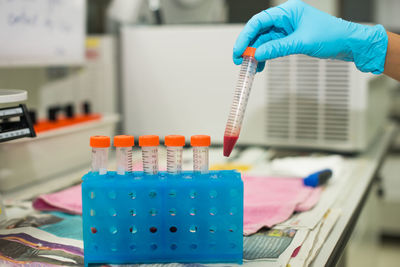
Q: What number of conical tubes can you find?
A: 6